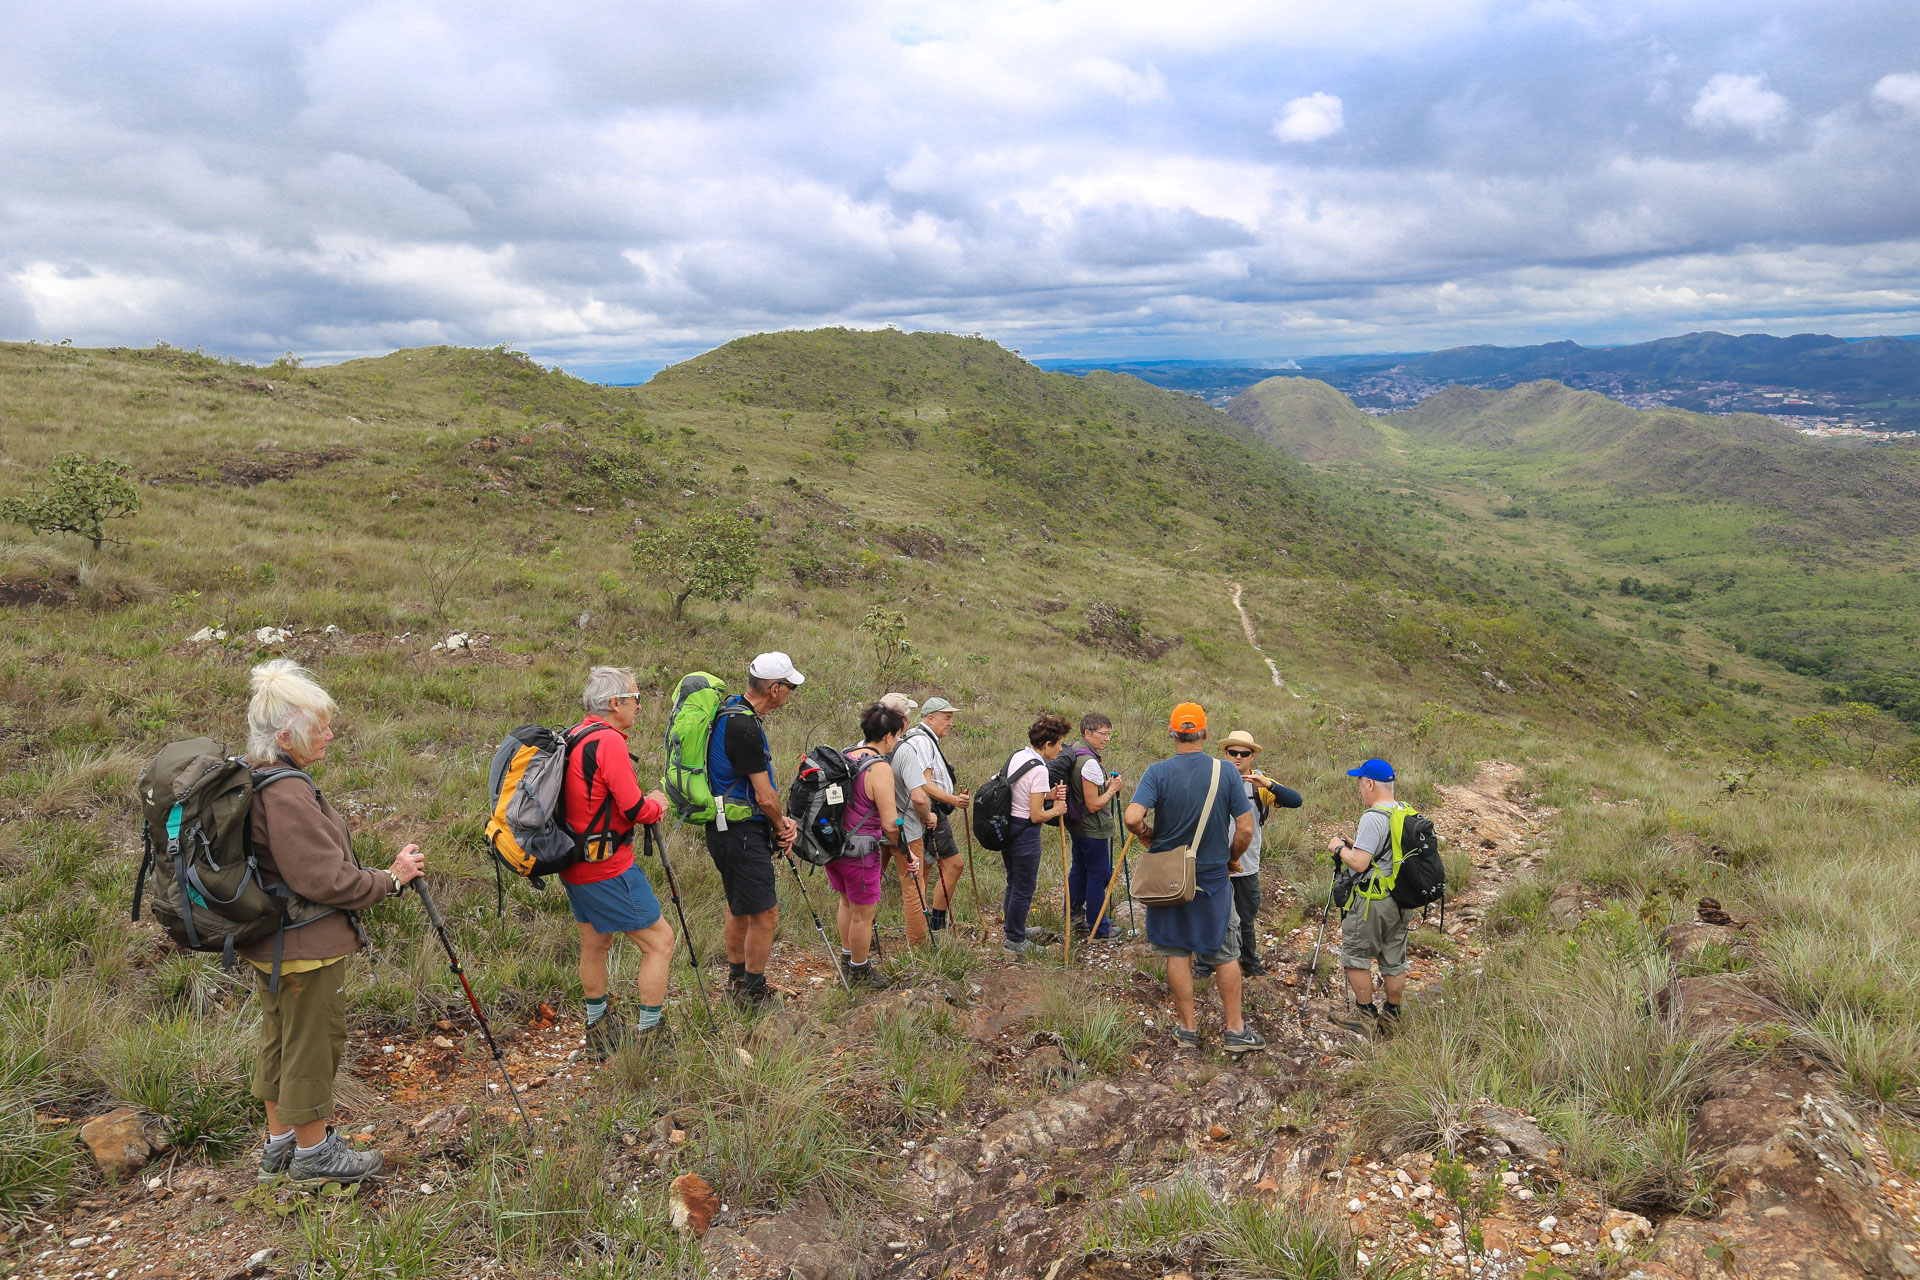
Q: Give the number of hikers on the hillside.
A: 11